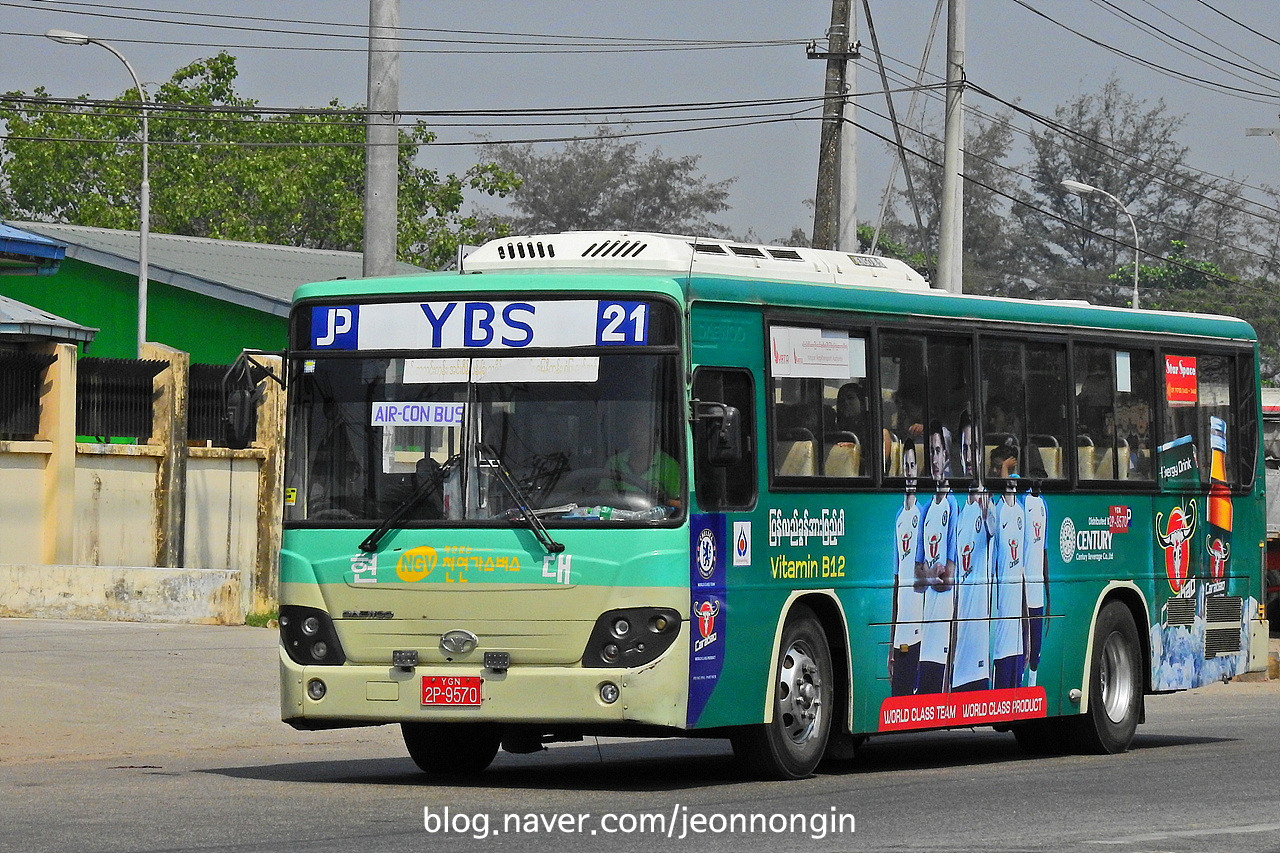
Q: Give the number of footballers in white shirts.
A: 5